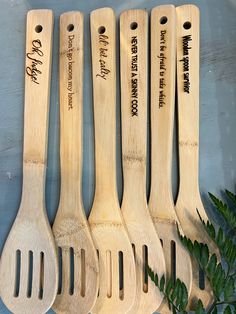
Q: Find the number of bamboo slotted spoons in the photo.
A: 6